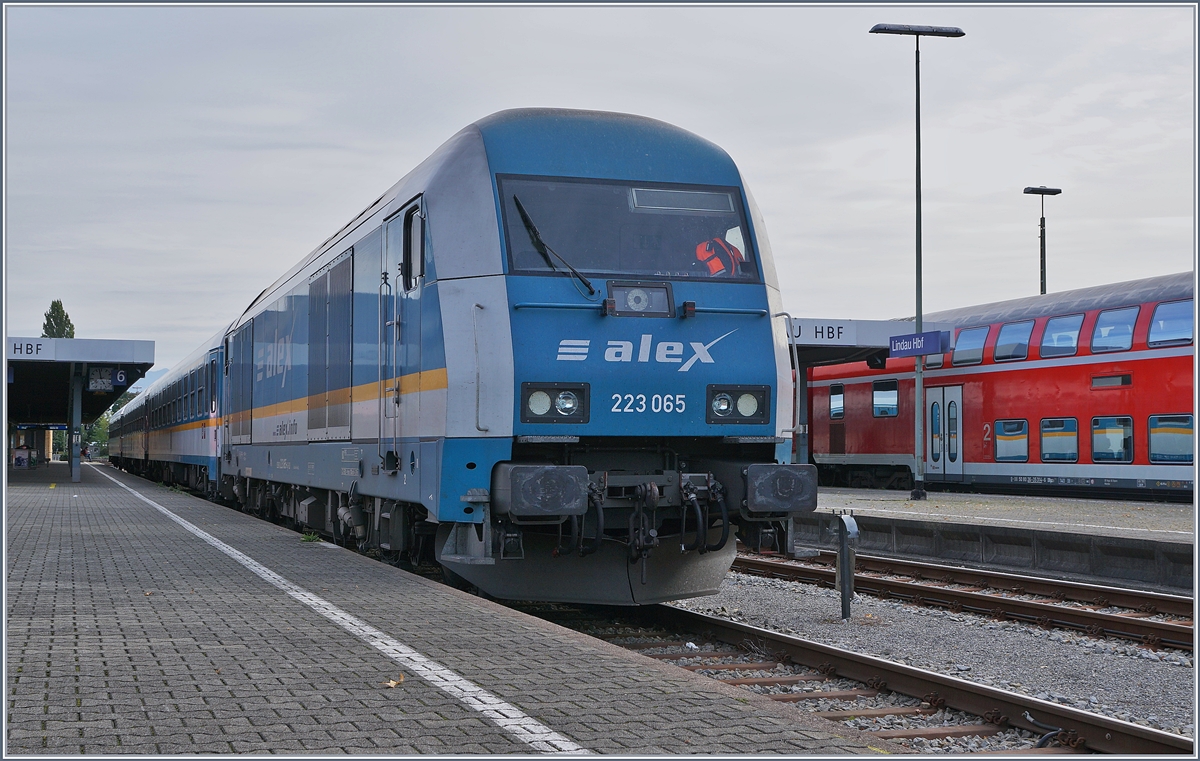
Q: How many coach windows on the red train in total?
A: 12